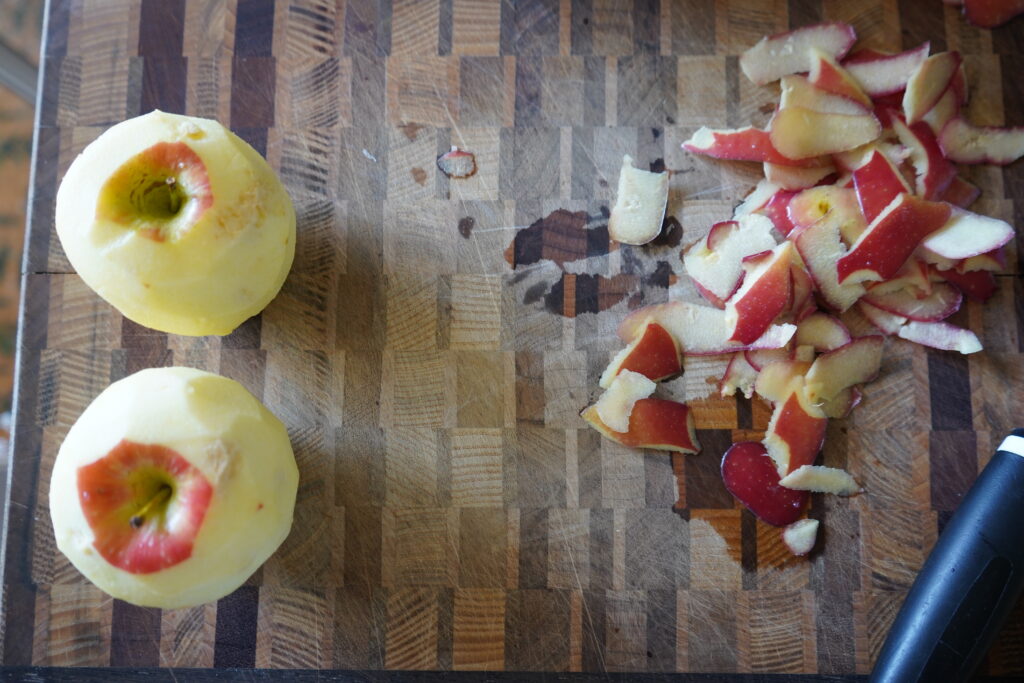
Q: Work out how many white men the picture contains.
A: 0